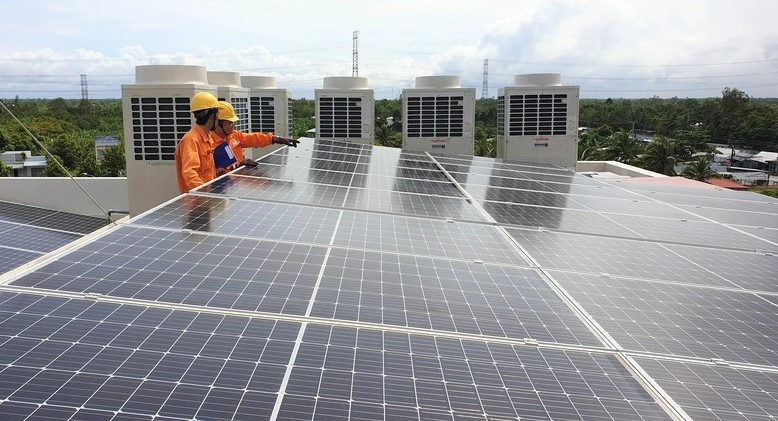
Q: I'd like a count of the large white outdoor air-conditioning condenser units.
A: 6